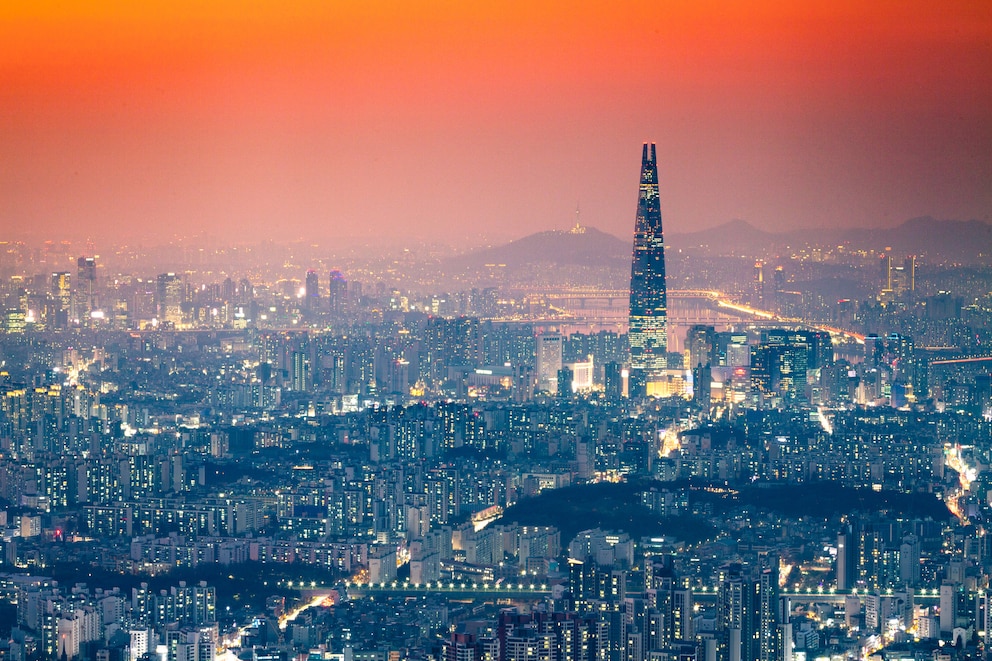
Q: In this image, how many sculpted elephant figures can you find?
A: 0